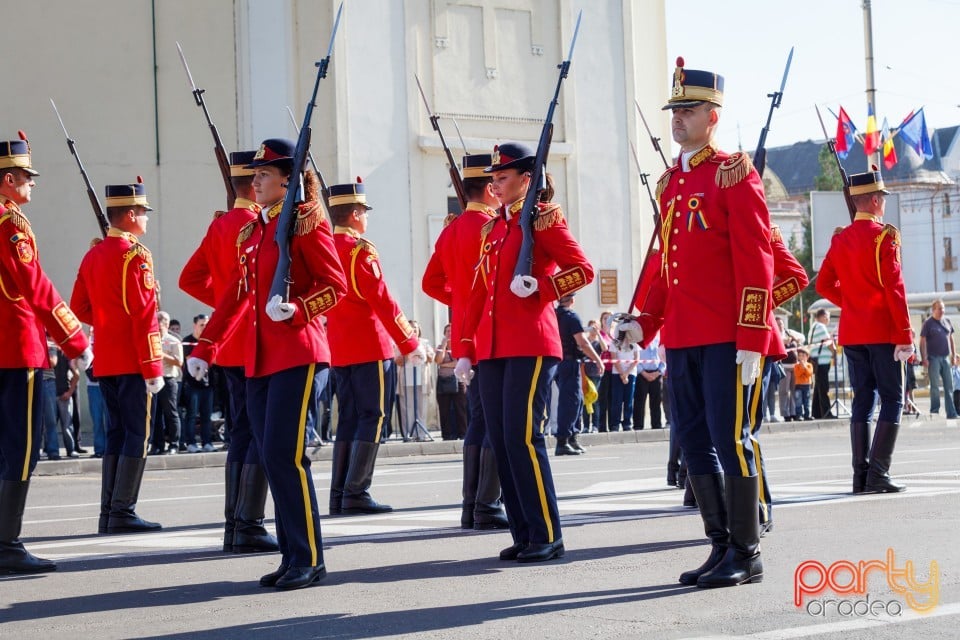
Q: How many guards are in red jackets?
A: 11